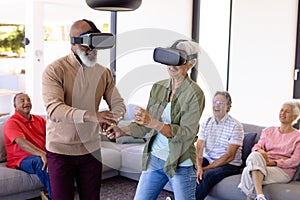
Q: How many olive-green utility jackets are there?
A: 1